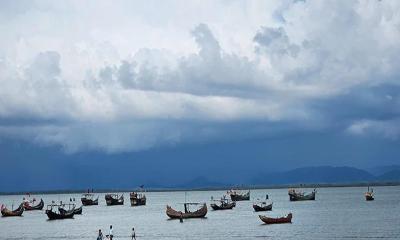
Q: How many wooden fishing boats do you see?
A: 14